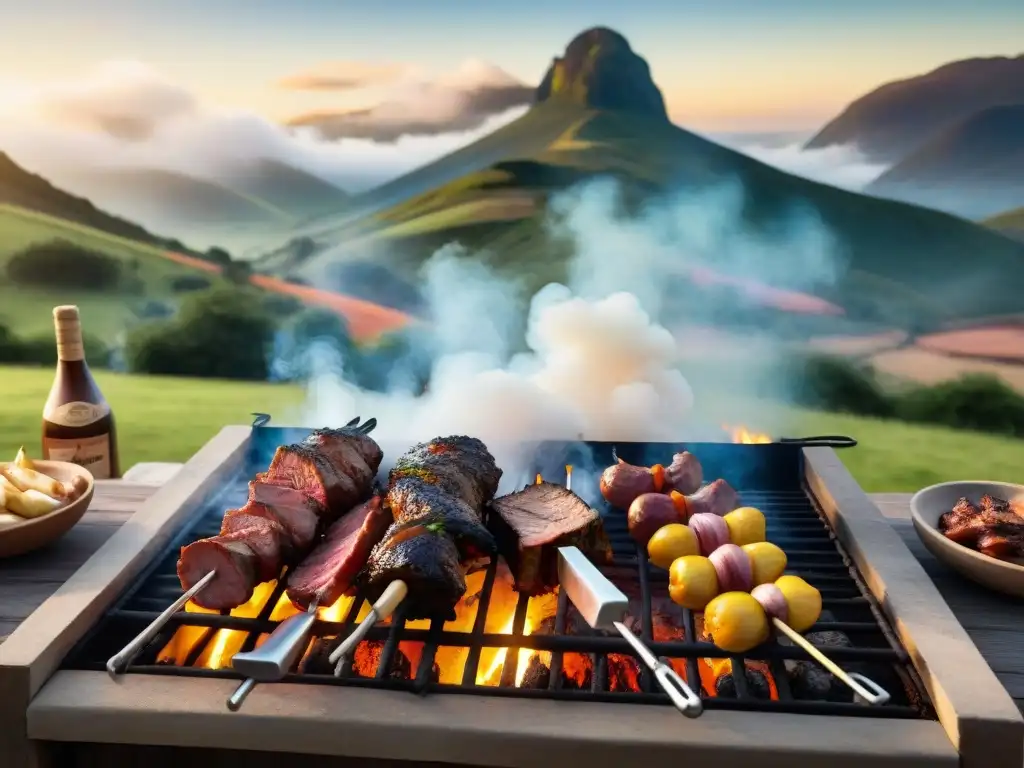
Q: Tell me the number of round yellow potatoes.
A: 6